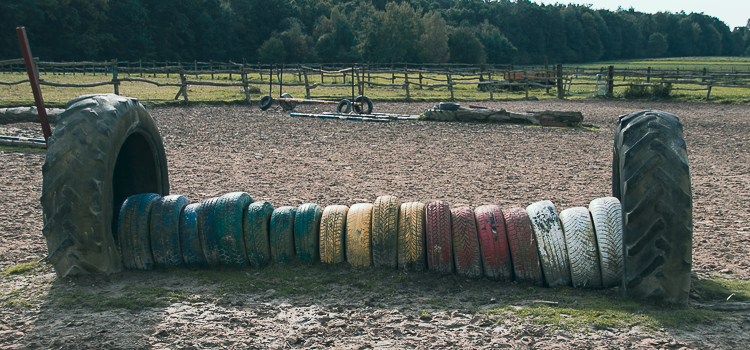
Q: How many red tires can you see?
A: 4